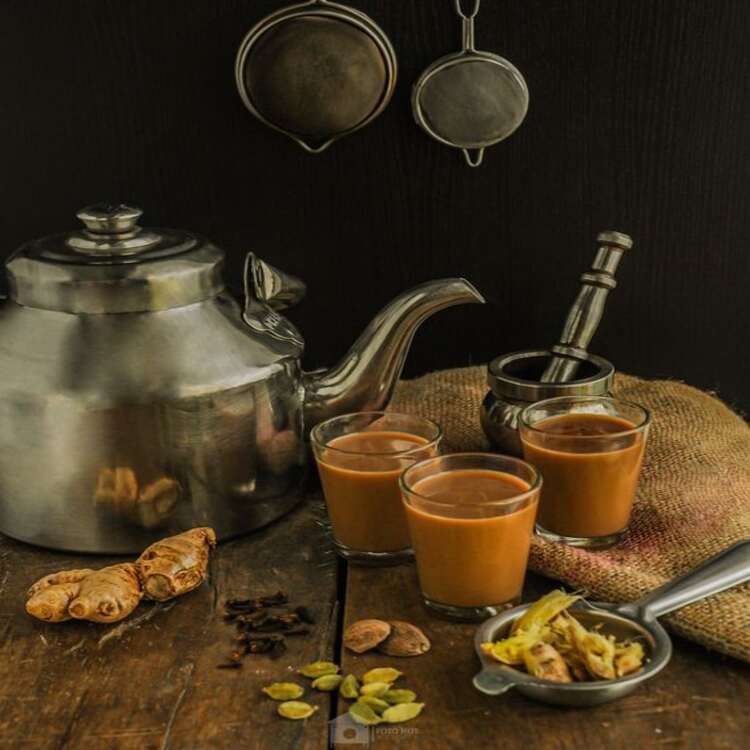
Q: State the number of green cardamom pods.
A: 11